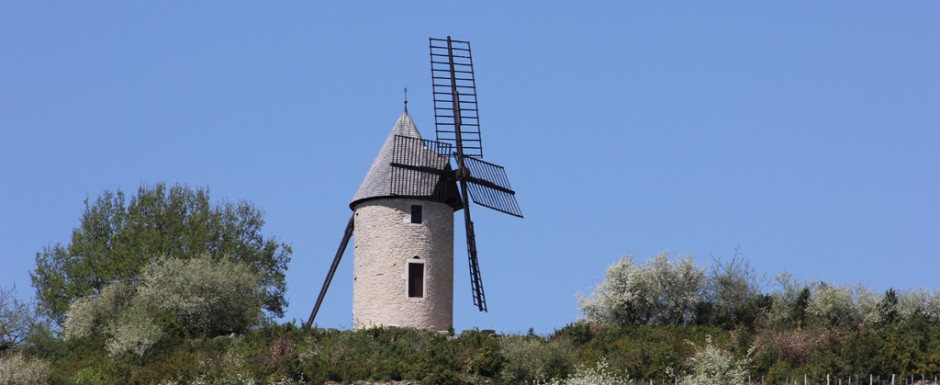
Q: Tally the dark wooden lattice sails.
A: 4